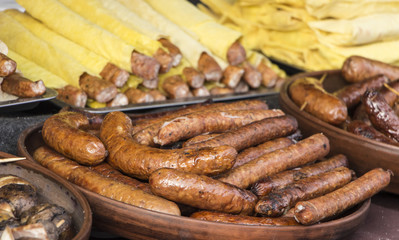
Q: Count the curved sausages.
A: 2